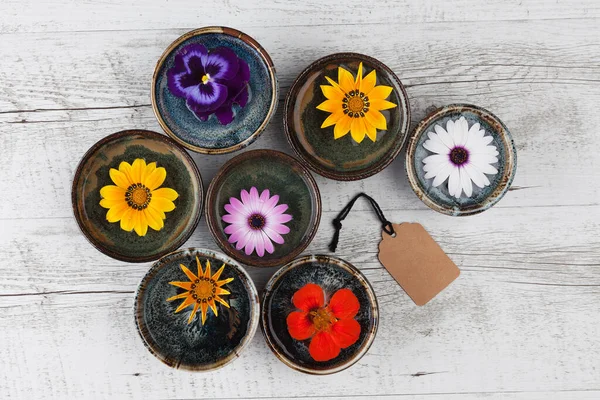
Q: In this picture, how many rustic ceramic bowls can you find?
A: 7